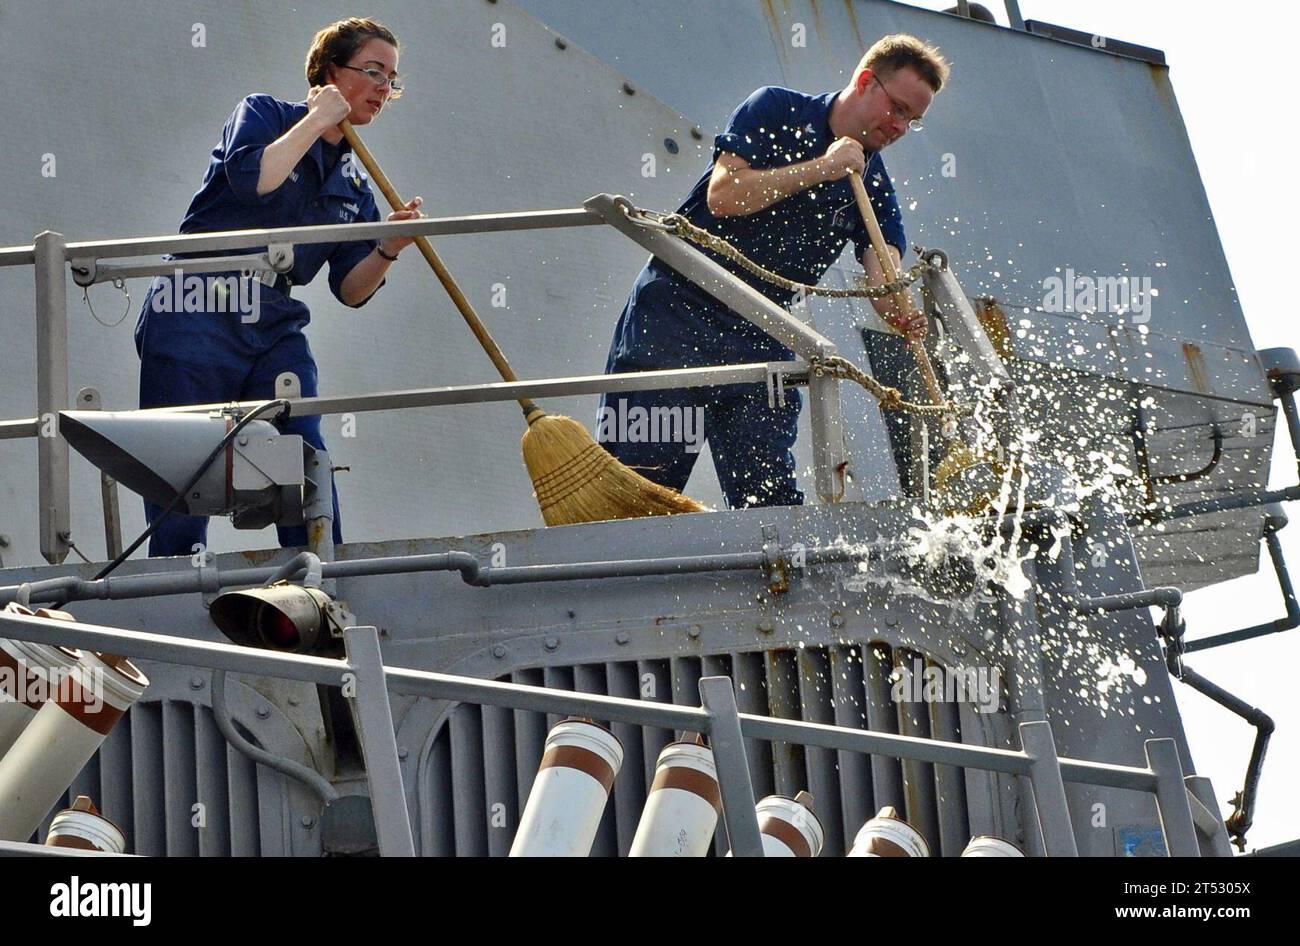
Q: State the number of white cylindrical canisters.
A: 8